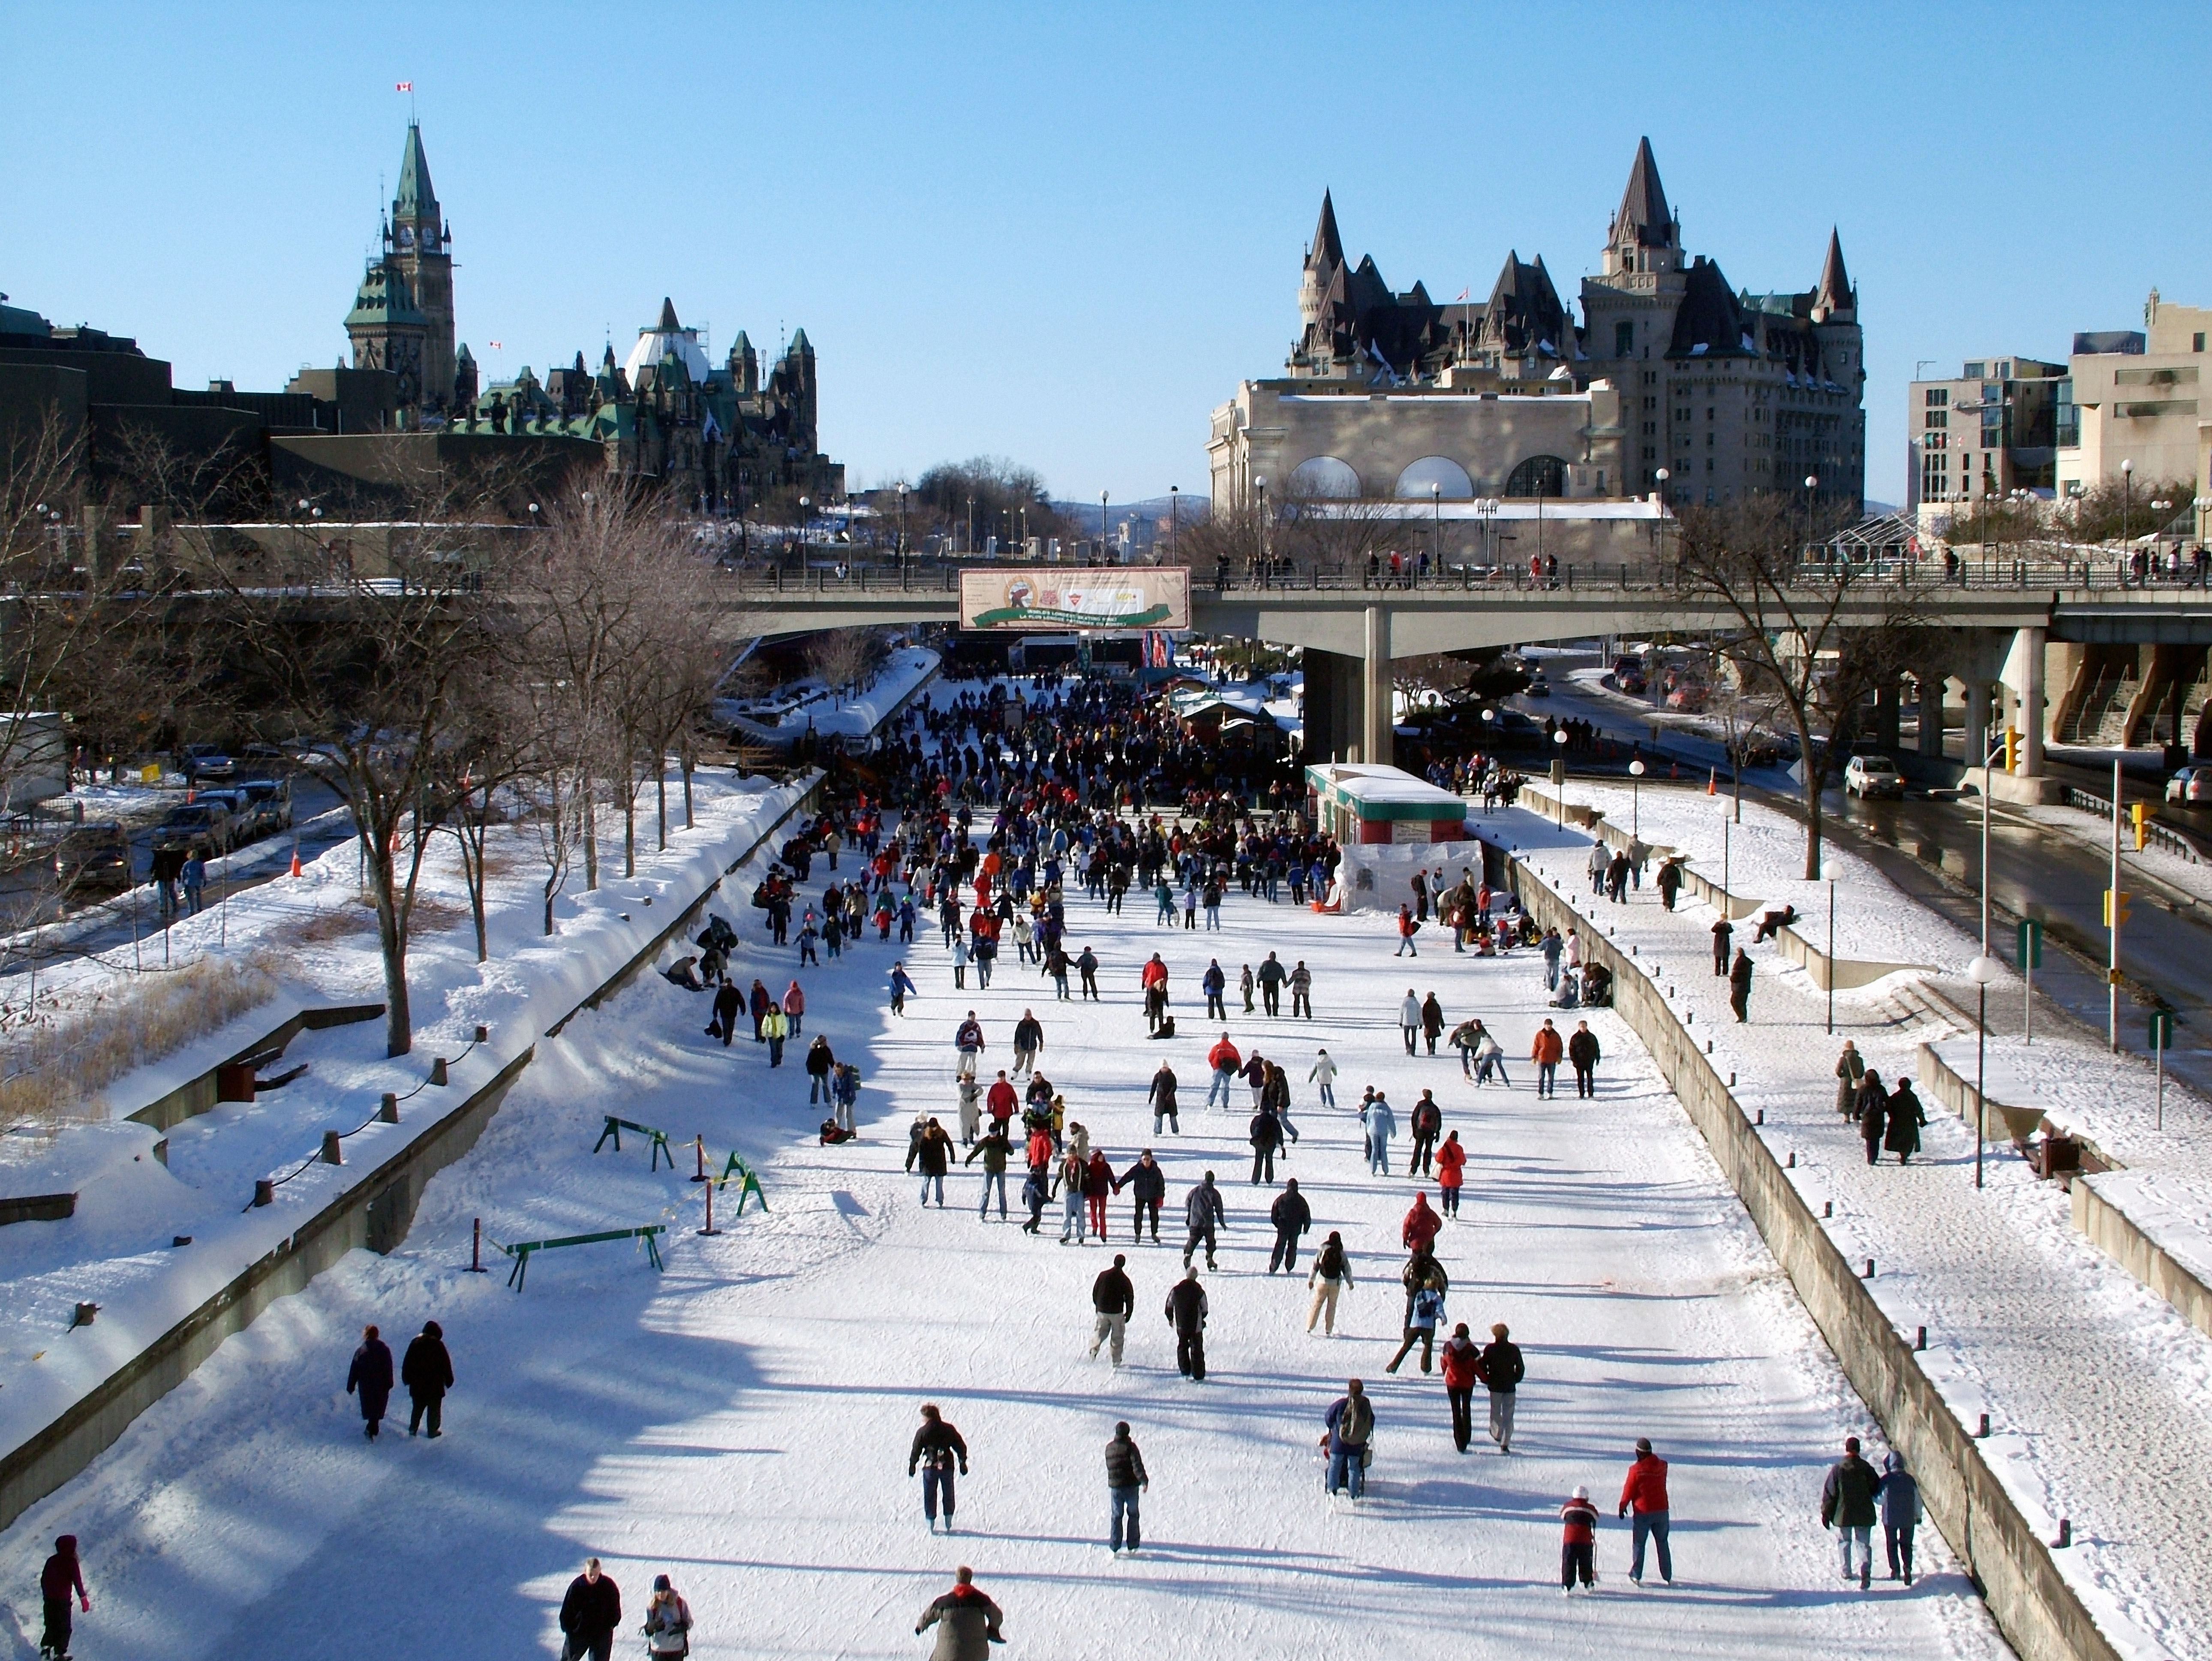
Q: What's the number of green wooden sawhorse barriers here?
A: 3